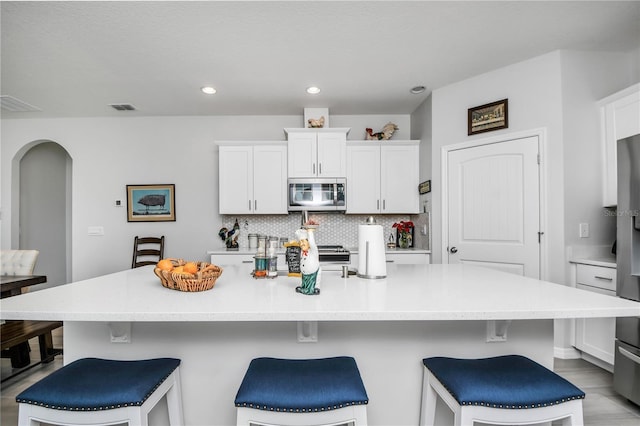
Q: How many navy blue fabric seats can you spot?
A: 3